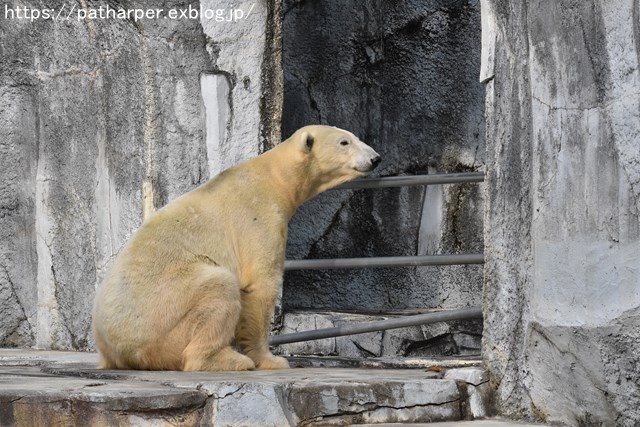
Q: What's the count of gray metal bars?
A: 3